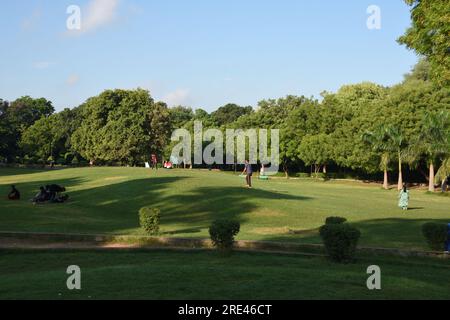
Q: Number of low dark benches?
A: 0